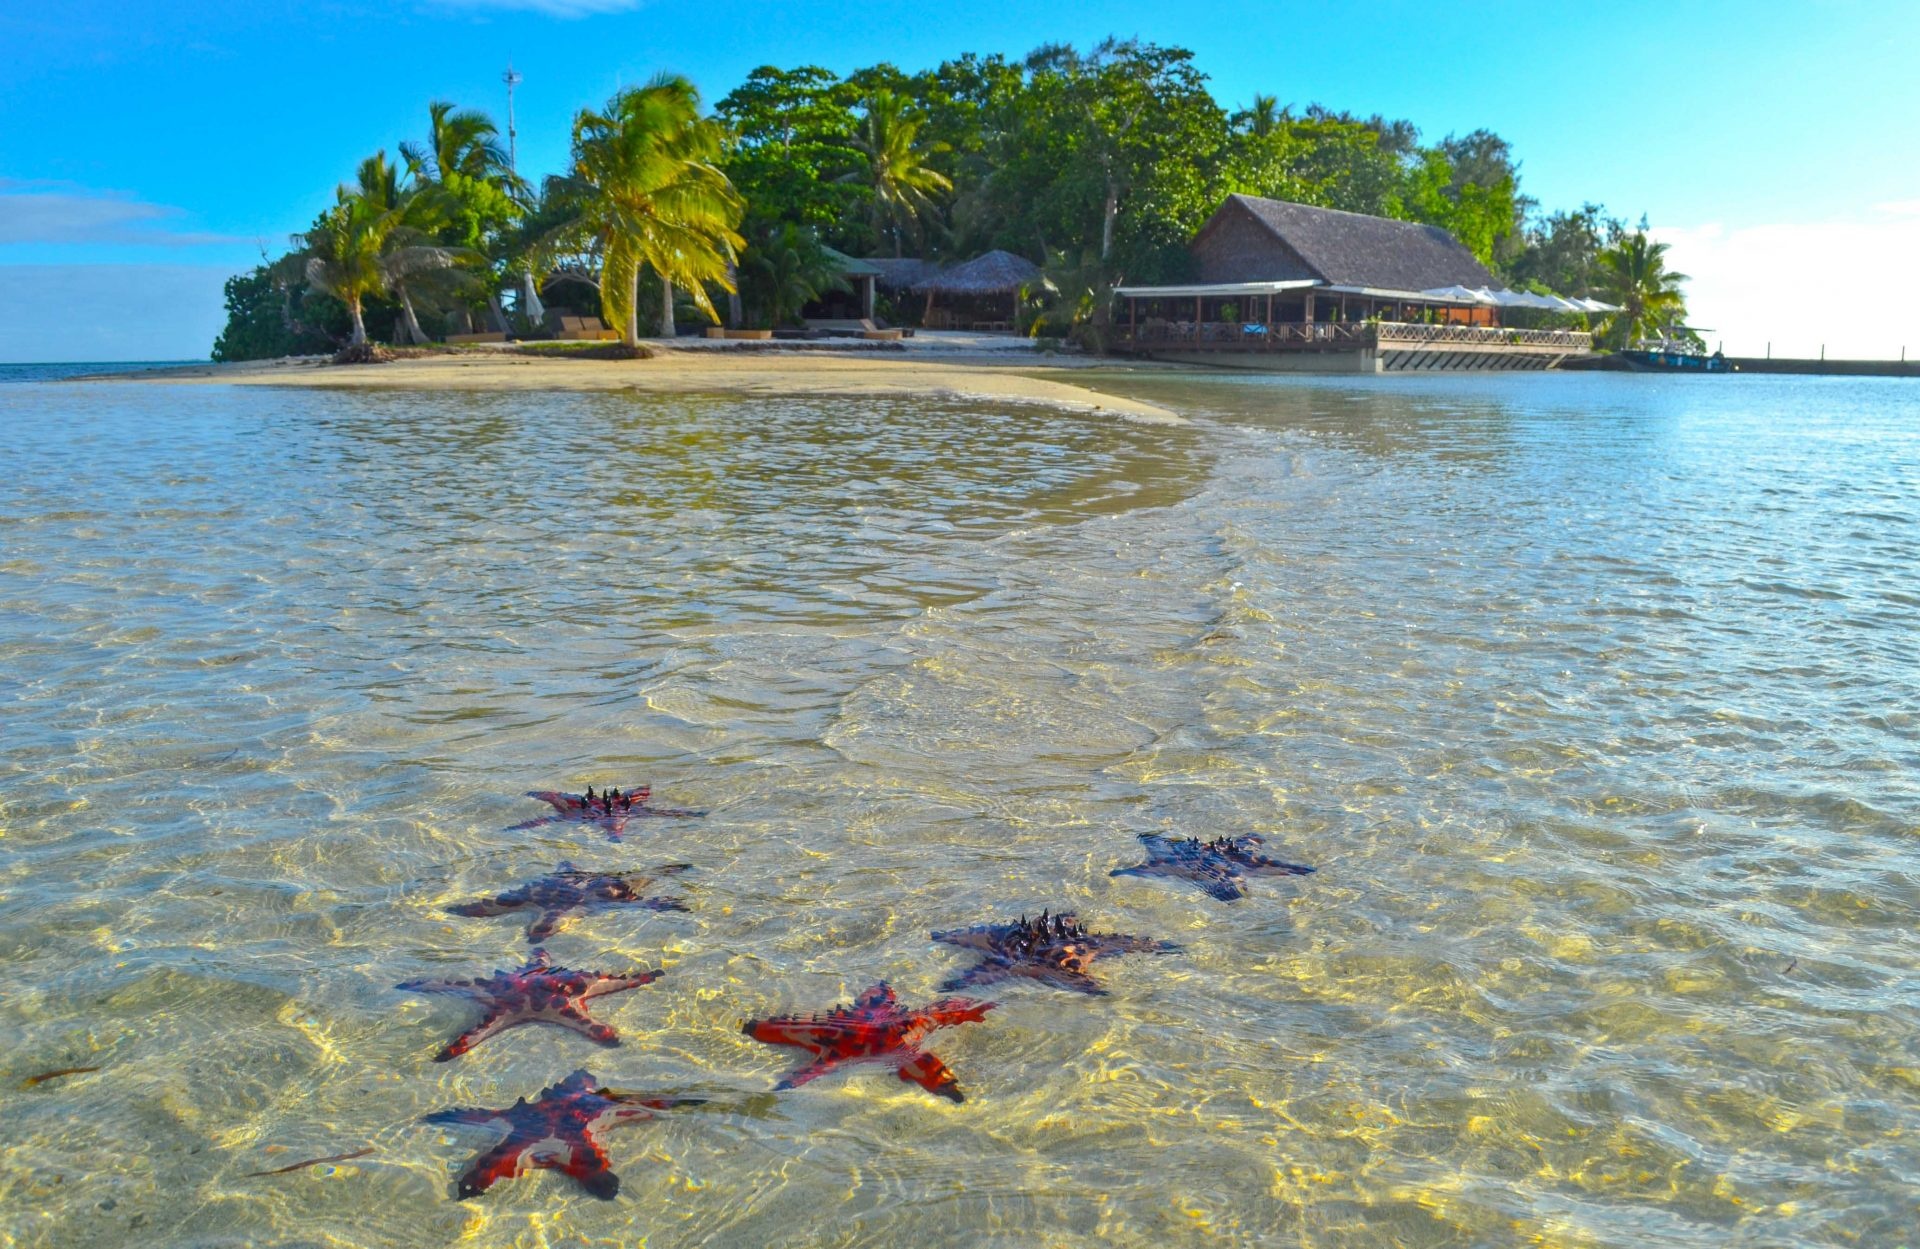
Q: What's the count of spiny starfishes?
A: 7